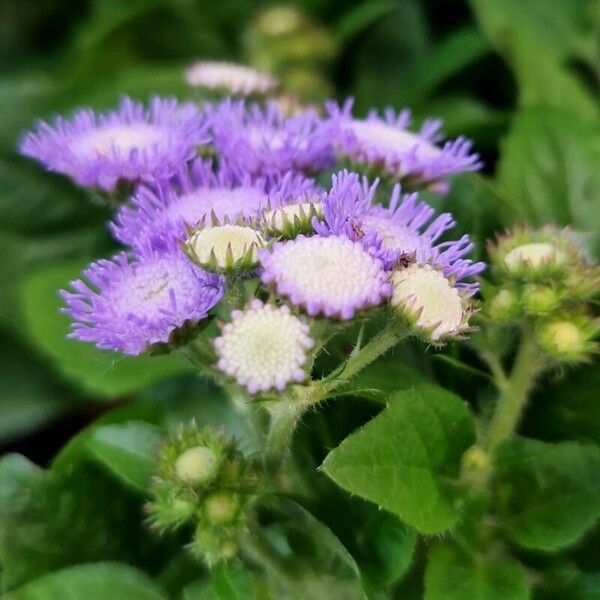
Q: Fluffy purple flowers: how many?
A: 6